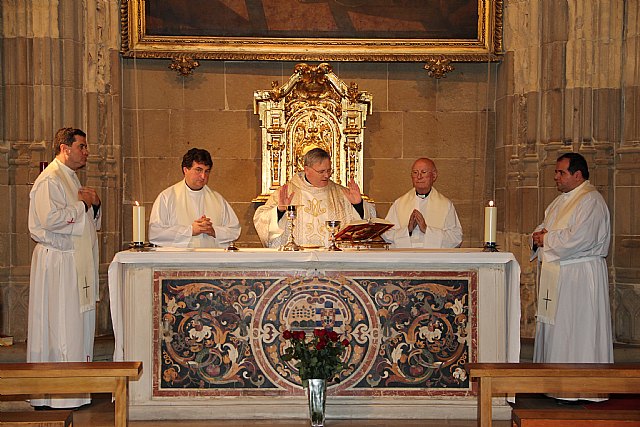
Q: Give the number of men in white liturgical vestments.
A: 5